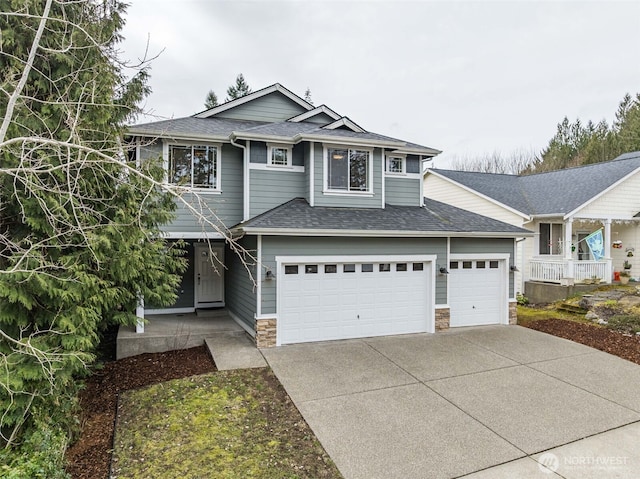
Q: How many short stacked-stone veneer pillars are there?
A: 3